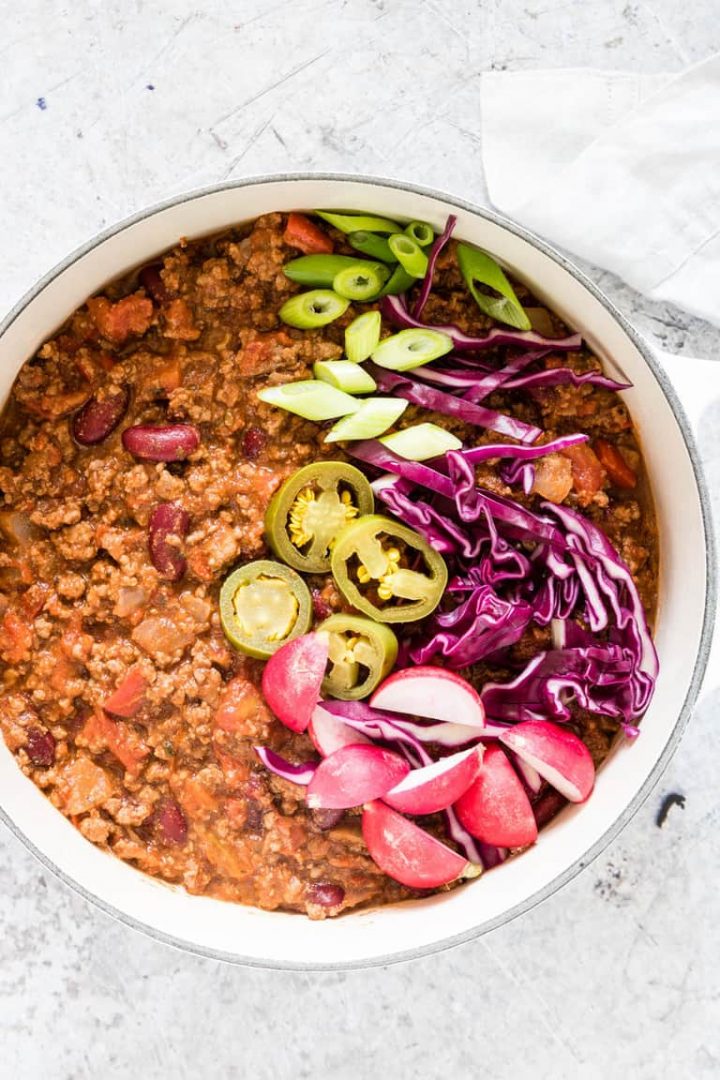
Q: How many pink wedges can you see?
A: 8